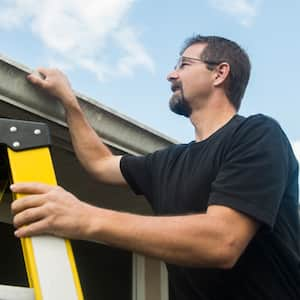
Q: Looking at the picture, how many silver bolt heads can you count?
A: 3